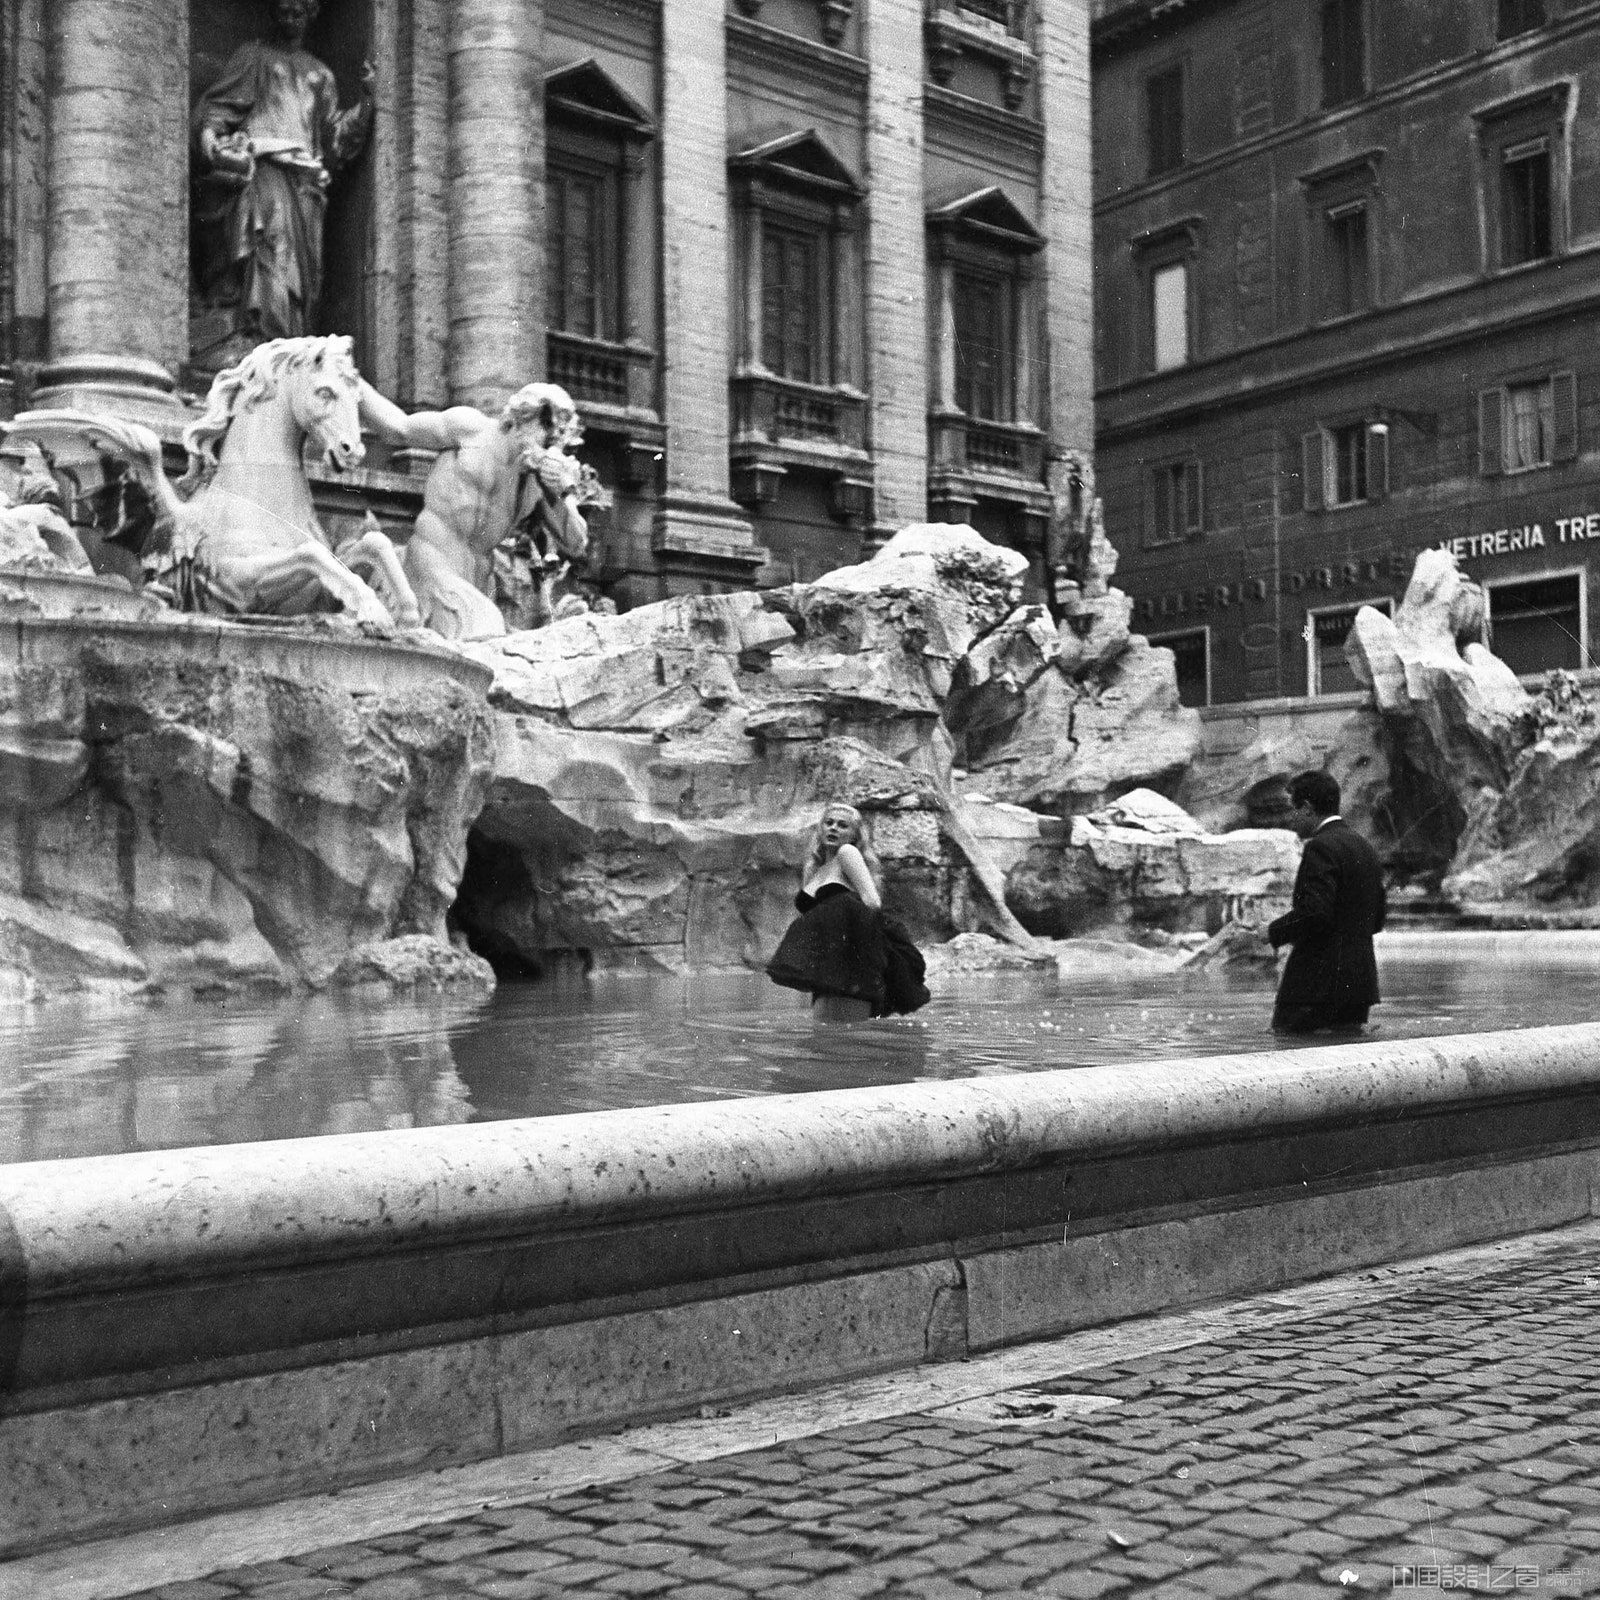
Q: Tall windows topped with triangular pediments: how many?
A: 3